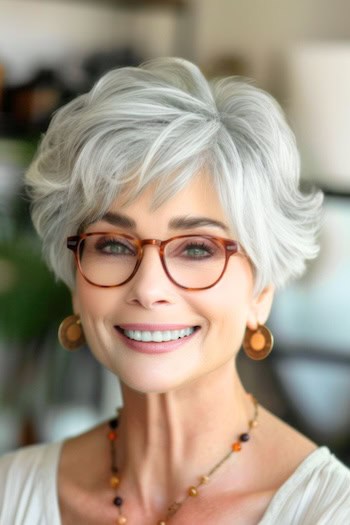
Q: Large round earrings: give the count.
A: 2